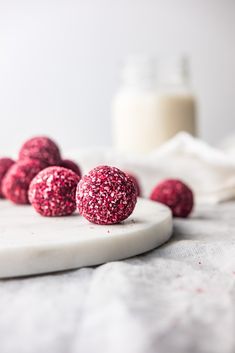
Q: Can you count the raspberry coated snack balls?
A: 8